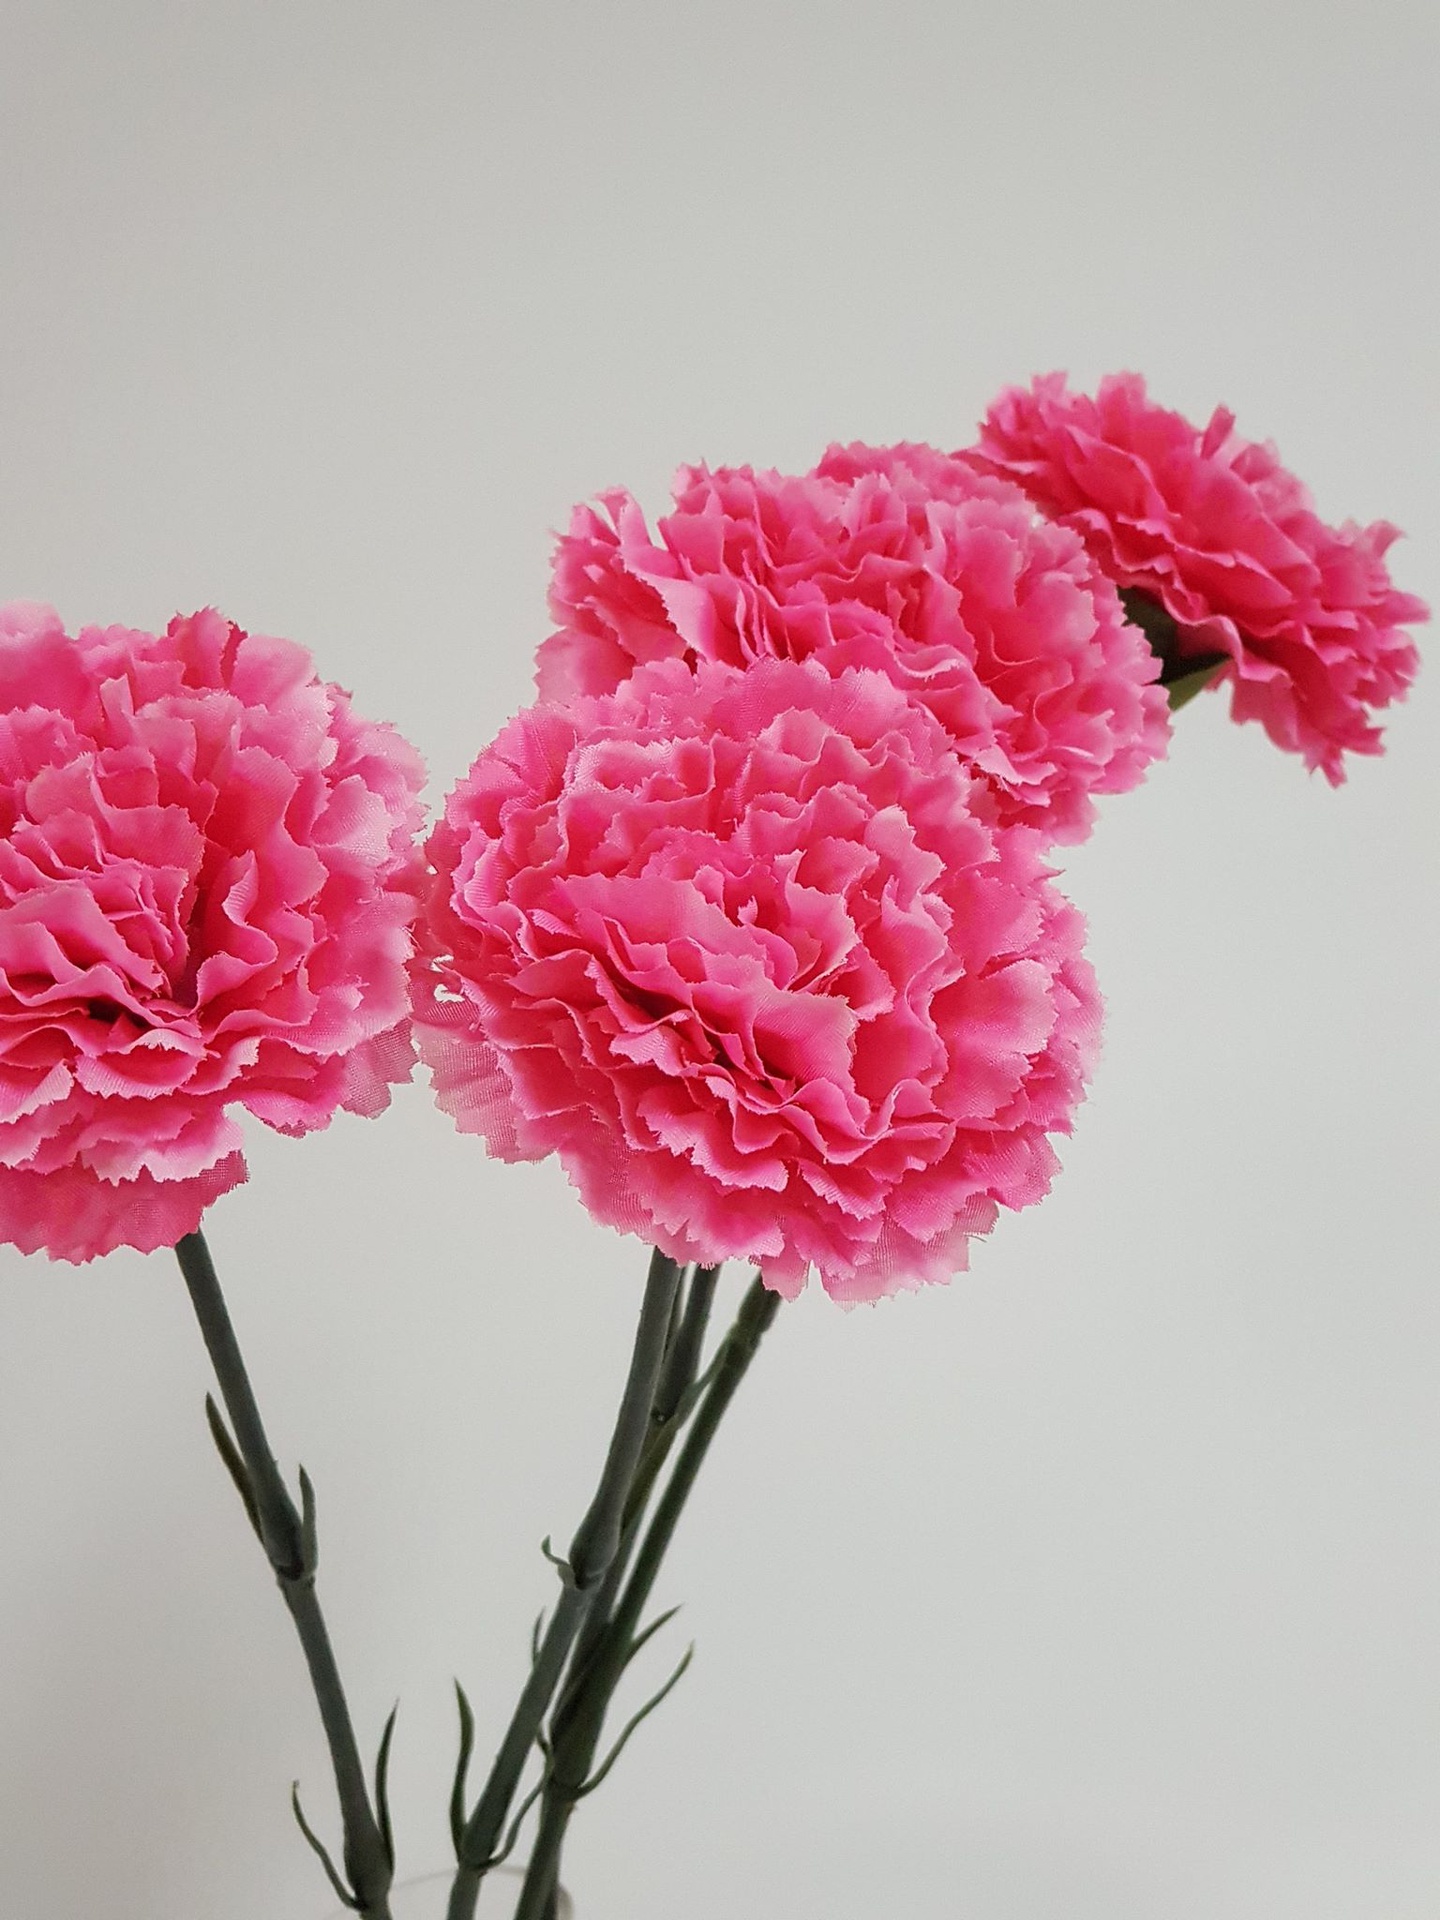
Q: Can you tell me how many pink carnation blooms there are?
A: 4